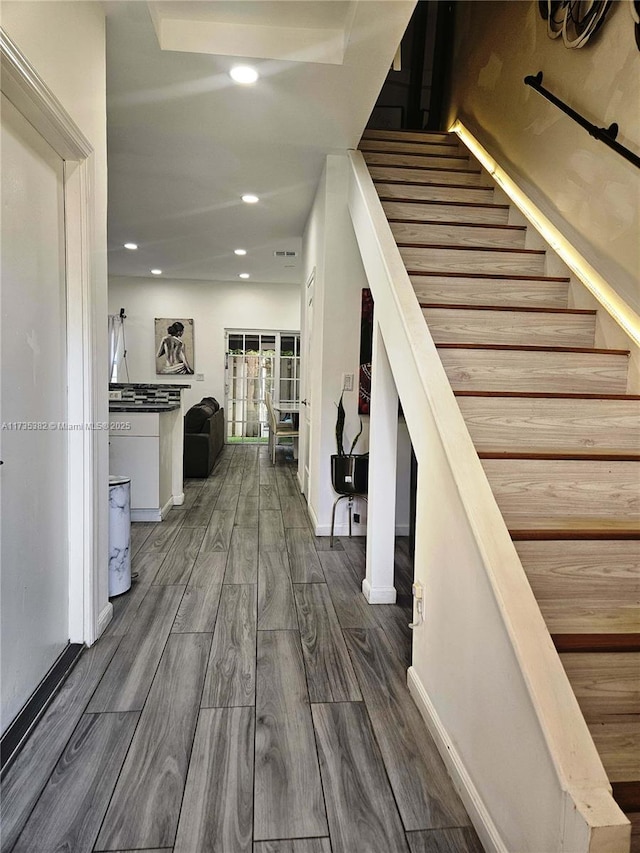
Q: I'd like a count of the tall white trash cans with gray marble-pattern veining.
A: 1